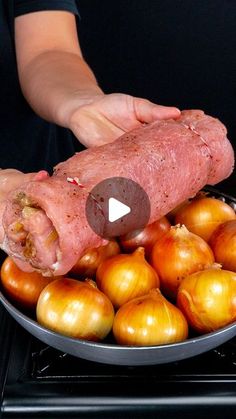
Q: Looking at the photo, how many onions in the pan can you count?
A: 10